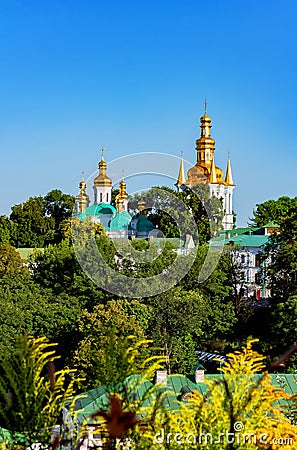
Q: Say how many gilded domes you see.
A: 5